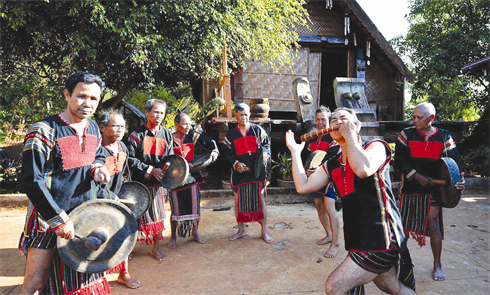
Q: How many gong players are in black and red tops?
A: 7